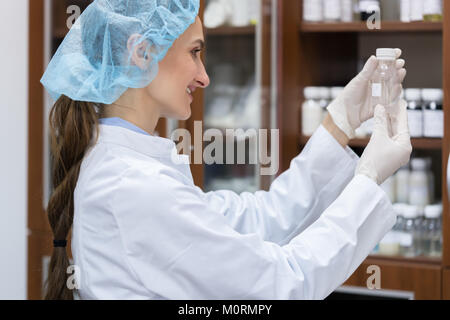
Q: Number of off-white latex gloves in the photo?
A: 2